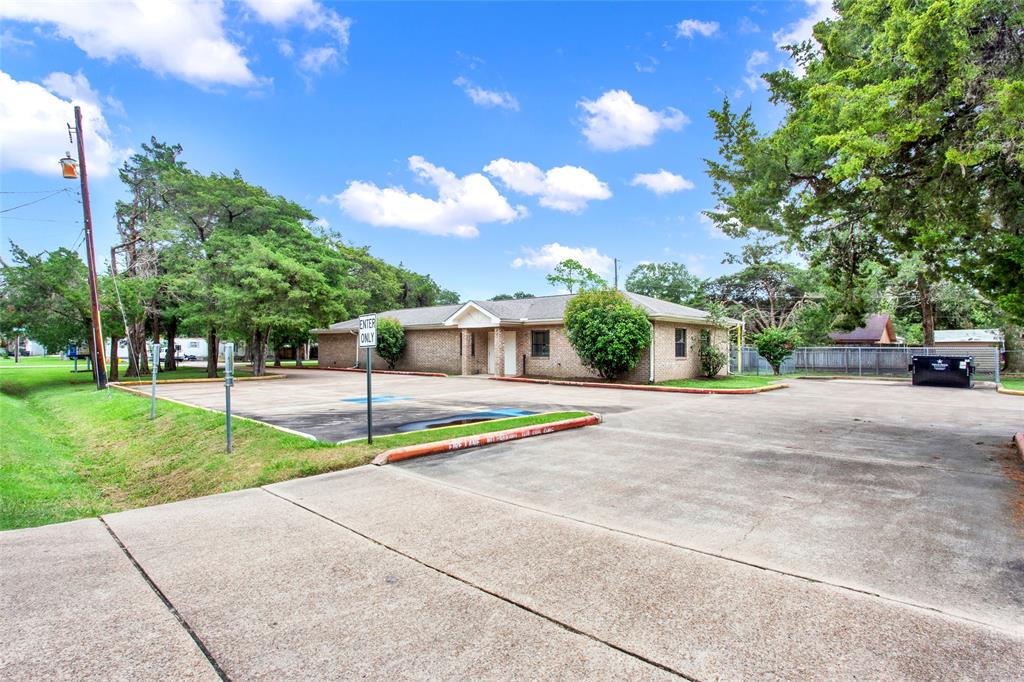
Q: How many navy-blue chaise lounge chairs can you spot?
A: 0